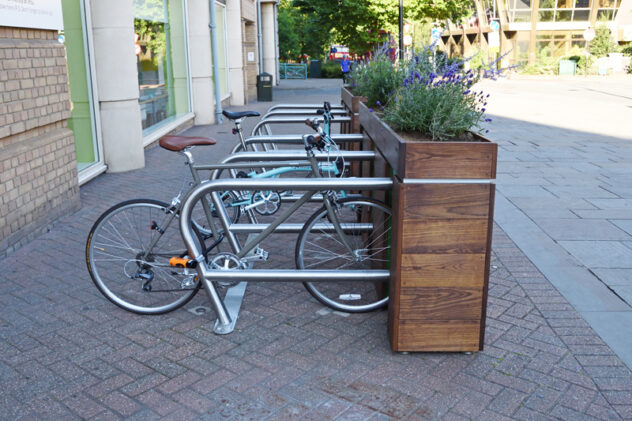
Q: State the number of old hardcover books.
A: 0